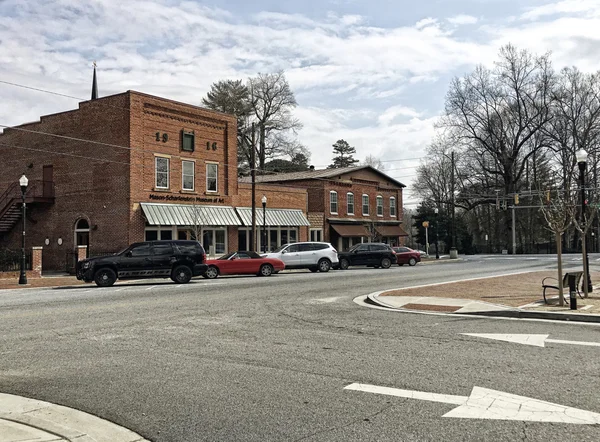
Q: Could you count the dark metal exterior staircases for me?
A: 1